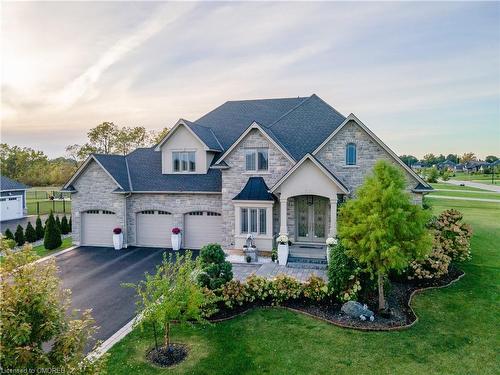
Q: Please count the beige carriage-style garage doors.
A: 3